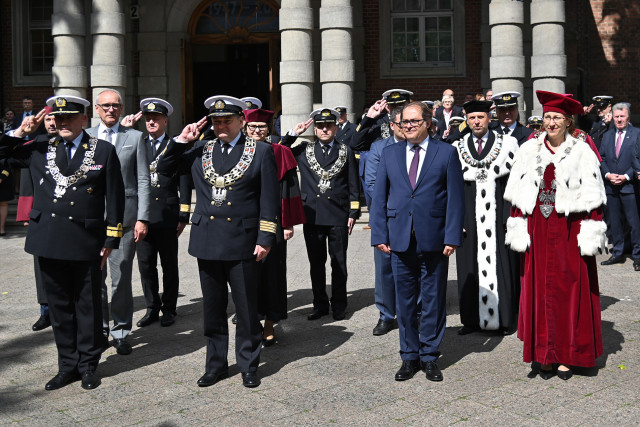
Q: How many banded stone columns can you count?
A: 6